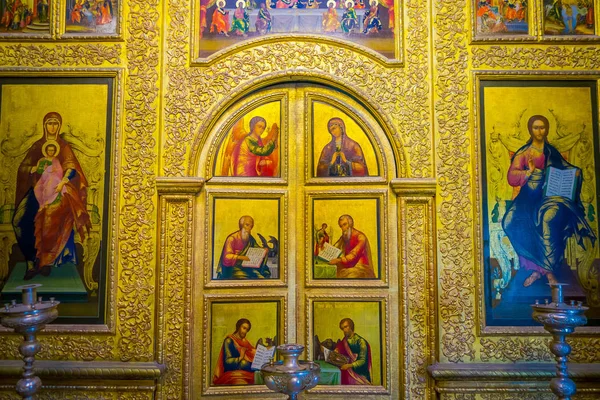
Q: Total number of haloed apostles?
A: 5